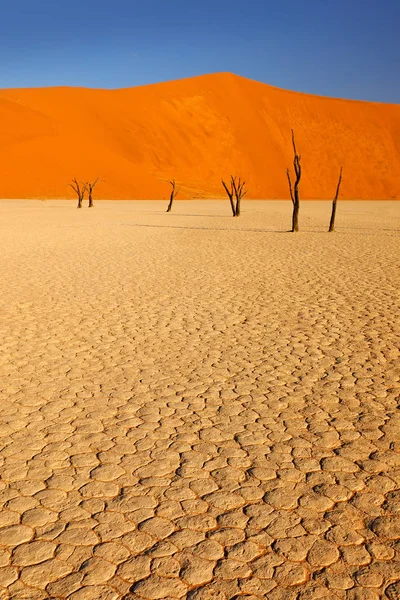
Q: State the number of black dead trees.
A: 6